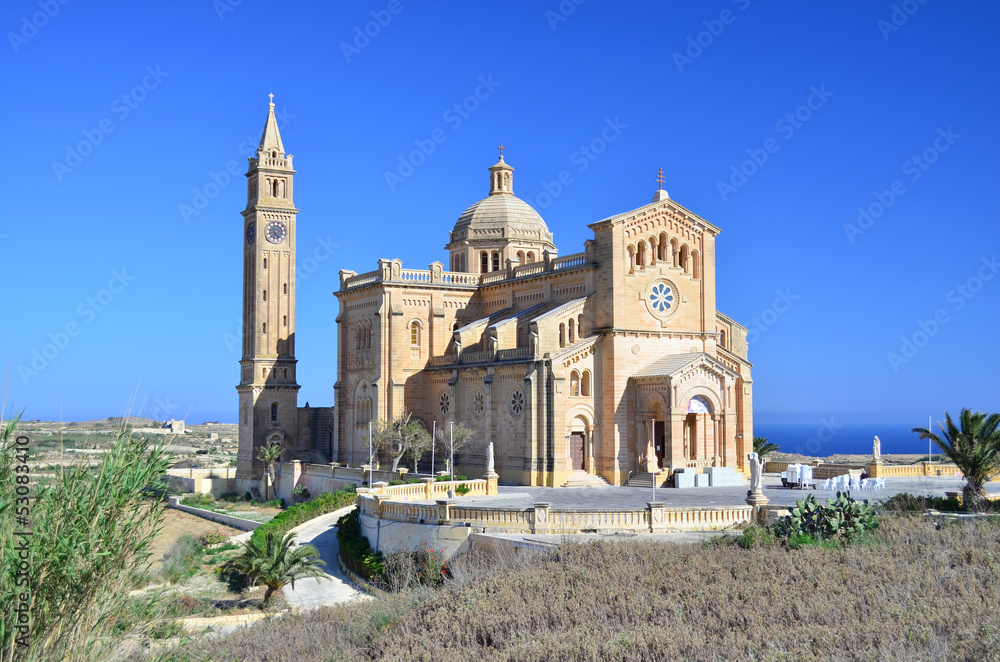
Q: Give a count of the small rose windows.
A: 3